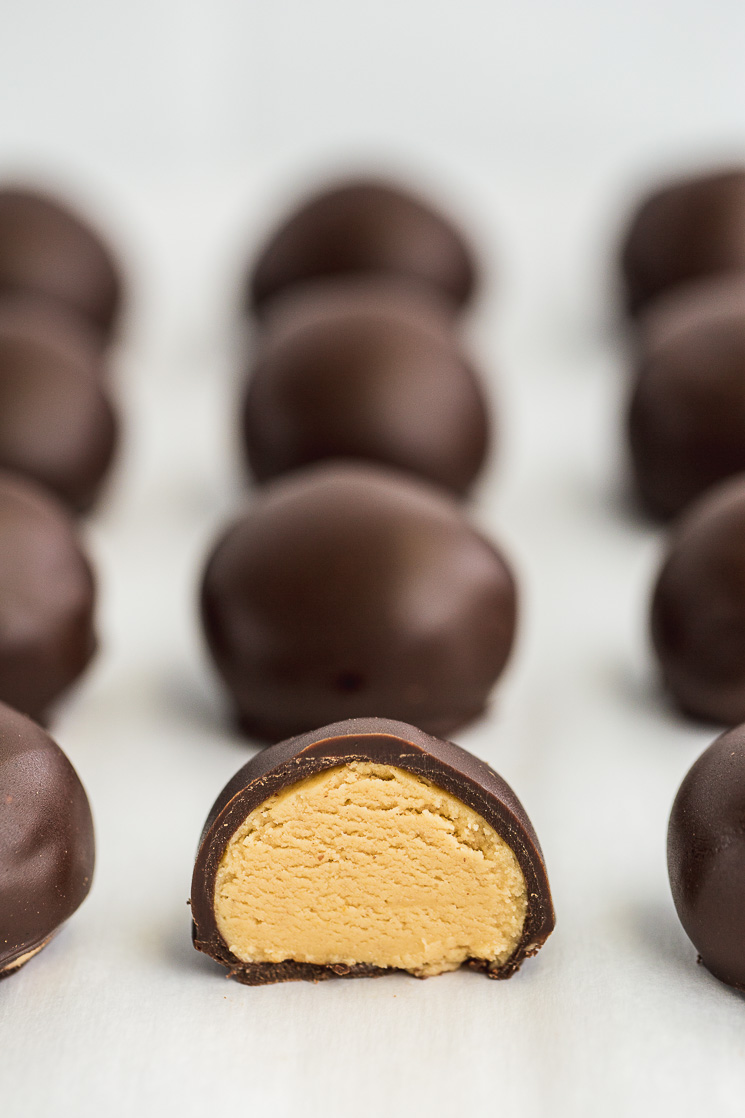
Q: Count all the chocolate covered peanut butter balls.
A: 12